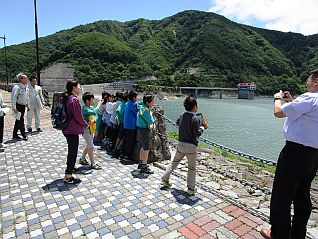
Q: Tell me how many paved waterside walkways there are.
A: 1